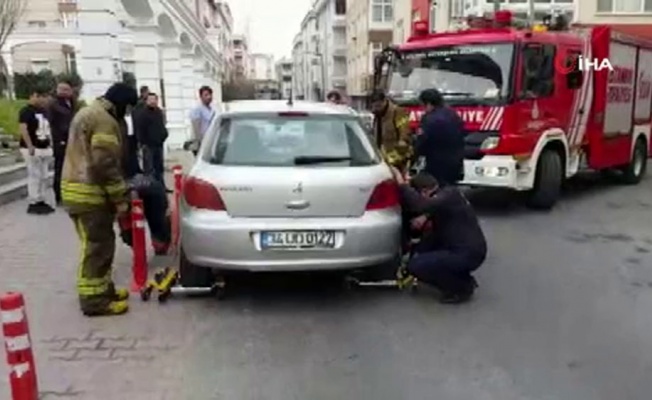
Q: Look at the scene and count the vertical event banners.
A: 0